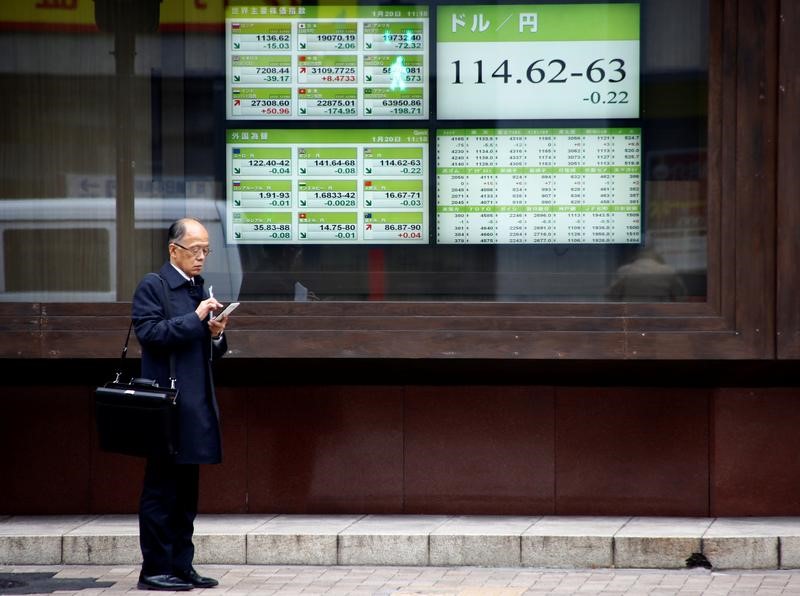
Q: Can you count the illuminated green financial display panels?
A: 4